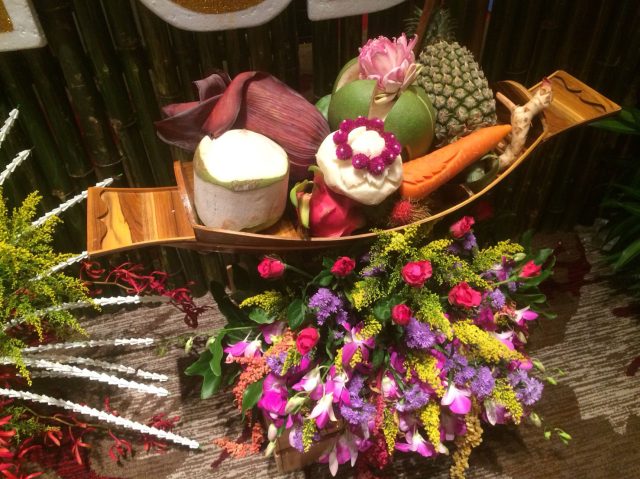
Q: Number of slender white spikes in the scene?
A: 9